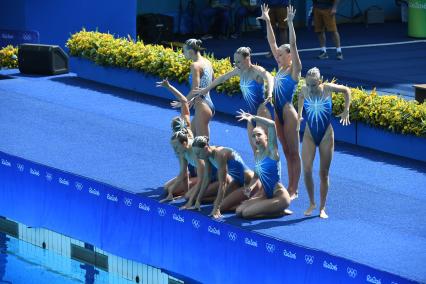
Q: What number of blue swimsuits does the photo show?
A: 8